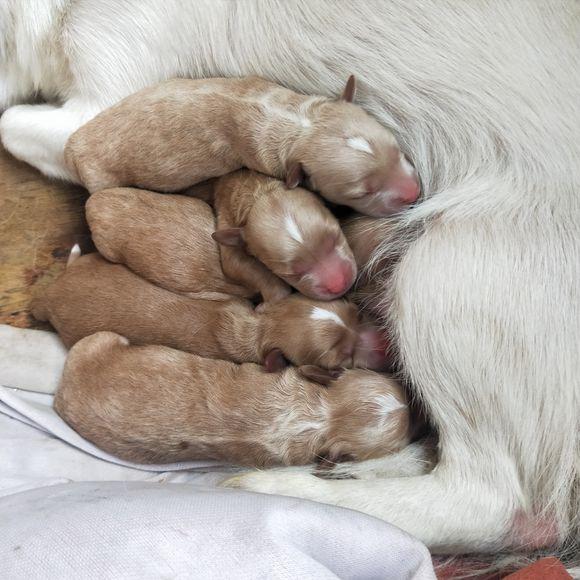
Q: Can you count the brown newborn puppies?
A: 4